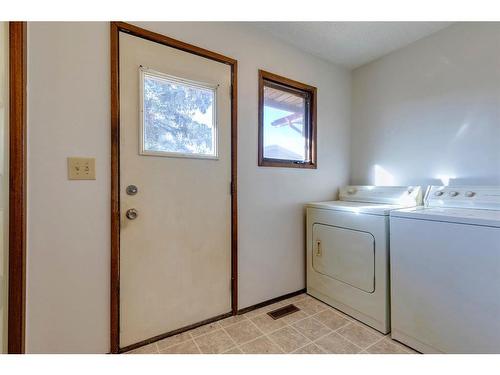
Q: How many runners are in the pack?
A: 0